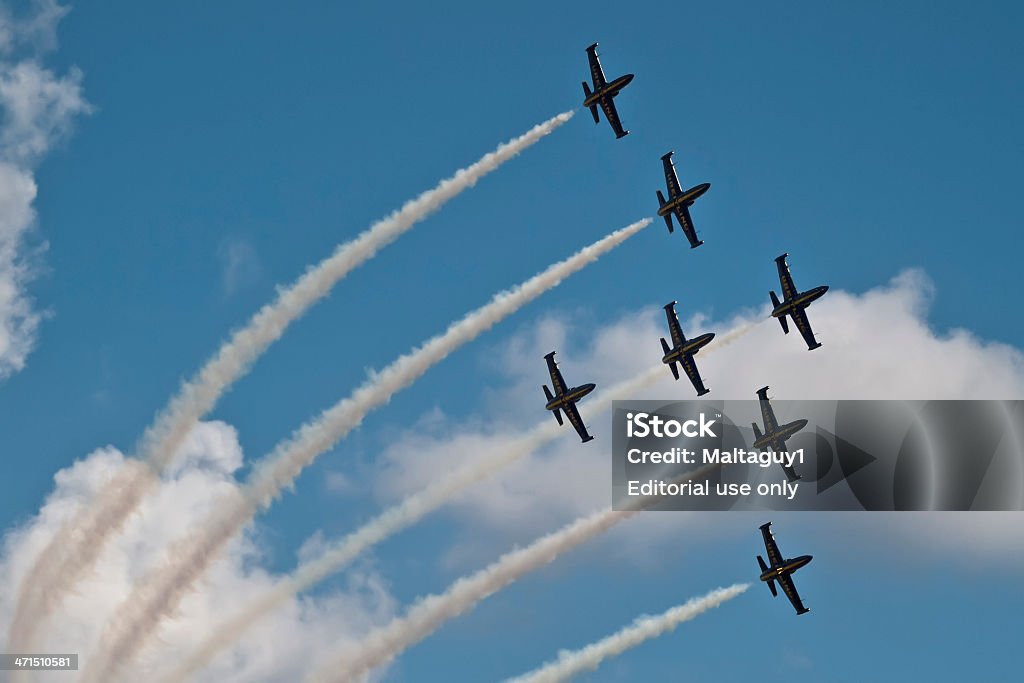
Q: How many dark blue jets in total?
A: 7